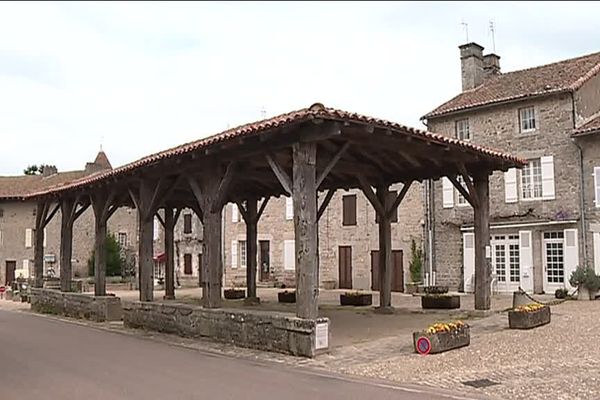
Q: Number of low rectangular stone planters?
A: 6